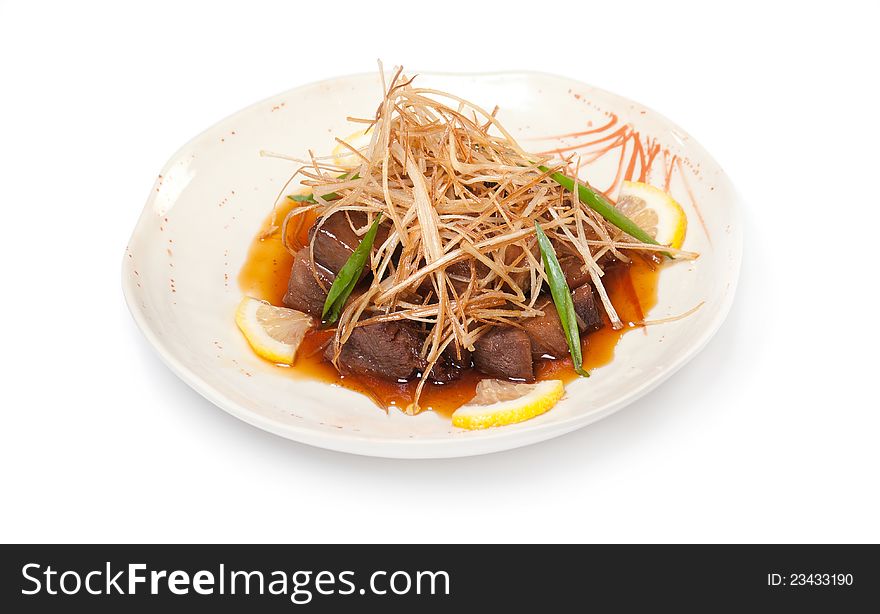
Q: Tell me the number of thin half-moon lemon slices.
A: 4